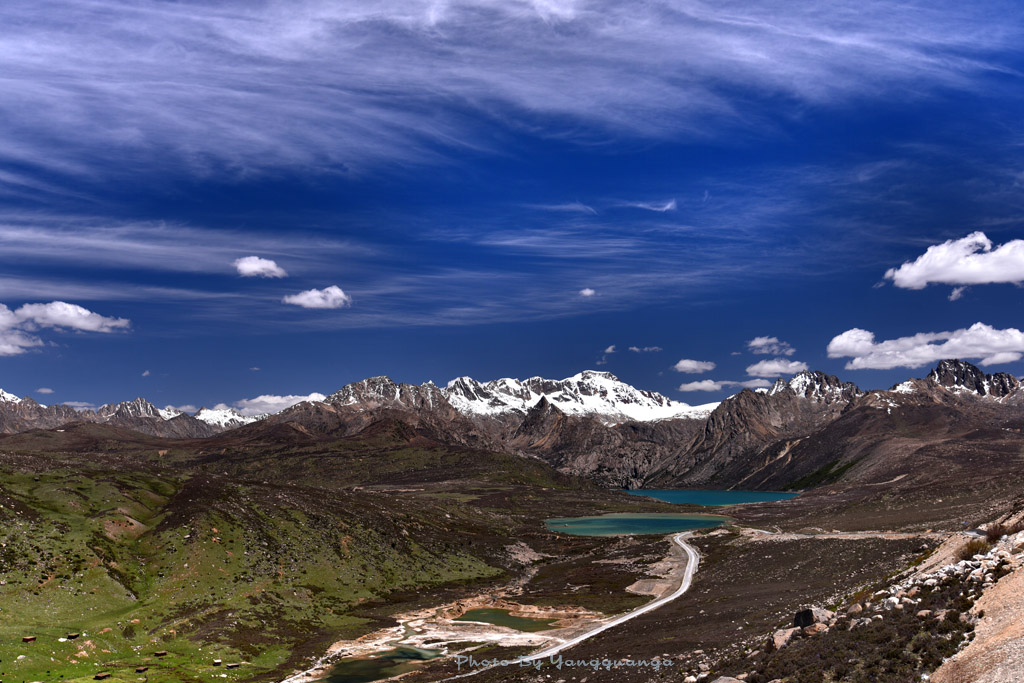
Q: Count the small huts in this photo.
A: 7